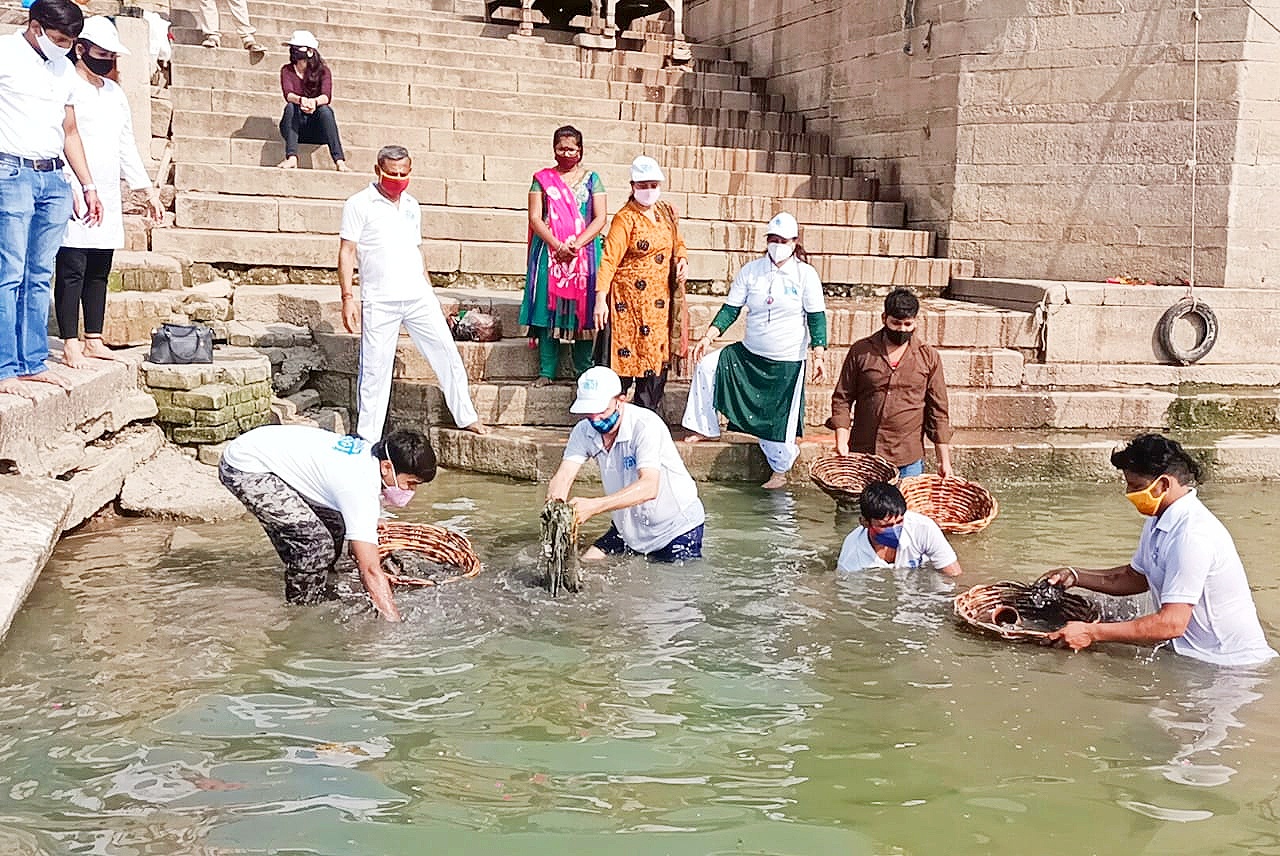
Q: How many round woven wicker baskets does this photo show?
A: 4